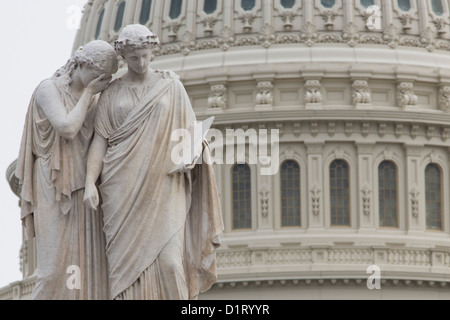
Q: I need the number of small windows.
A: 11